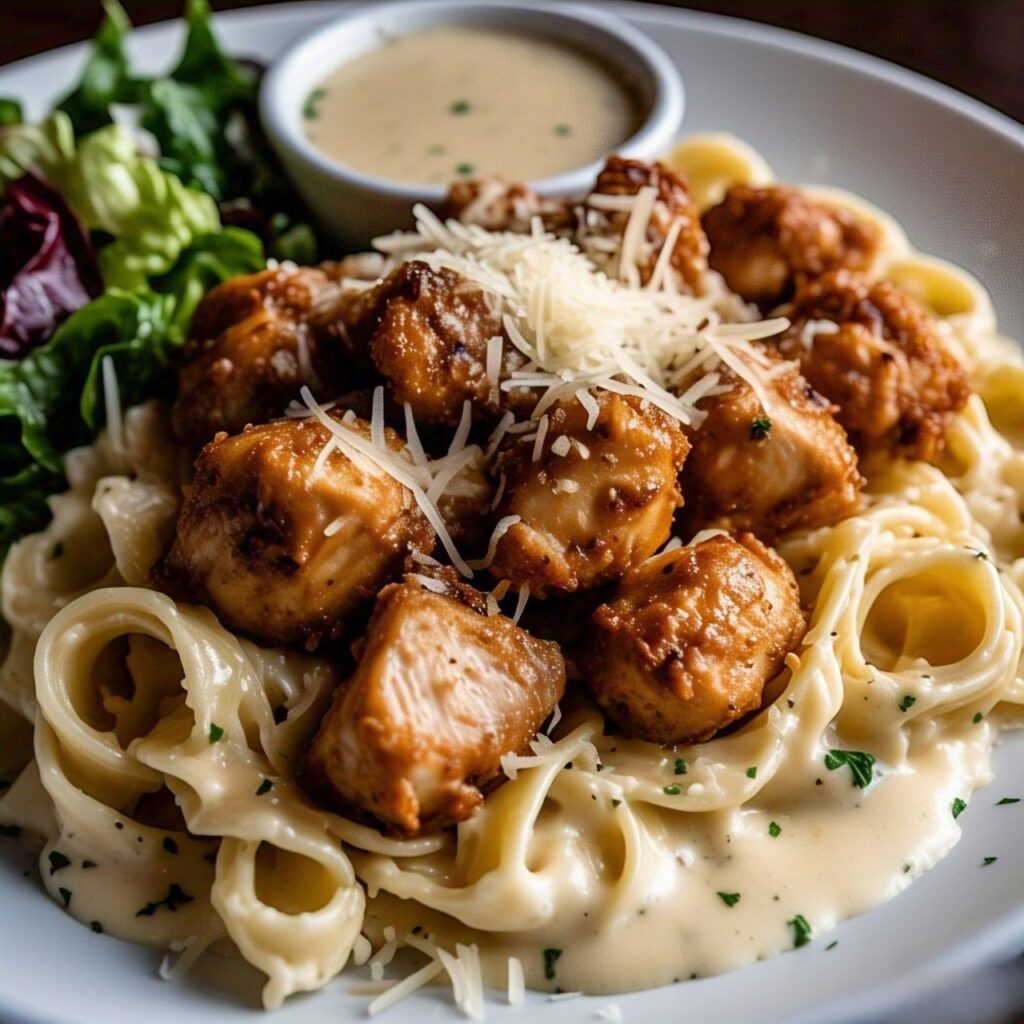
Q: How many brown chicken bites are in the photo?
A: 11